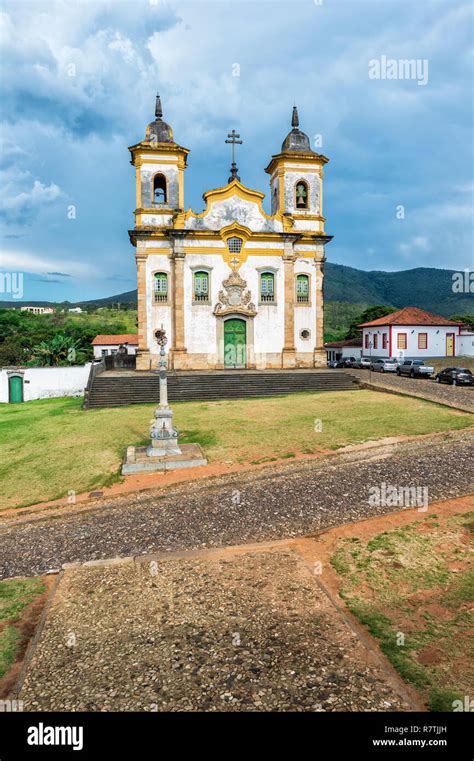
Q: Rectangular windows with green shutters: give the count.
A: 4